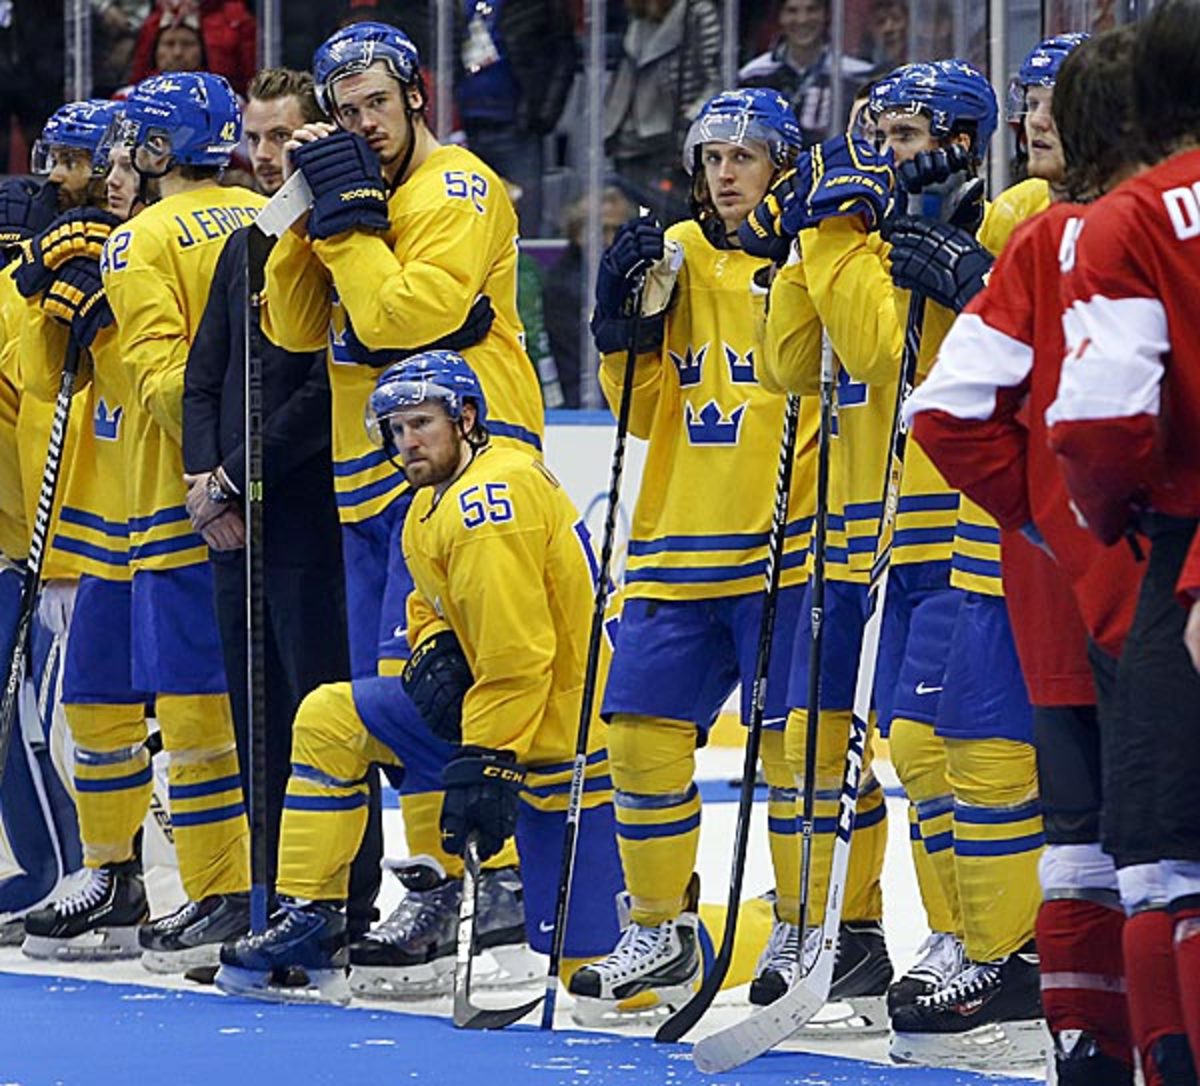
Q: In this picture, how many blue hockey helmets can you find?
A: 7